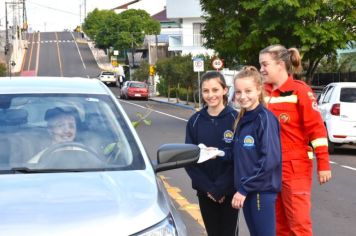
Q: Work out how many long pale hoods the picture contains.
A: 1